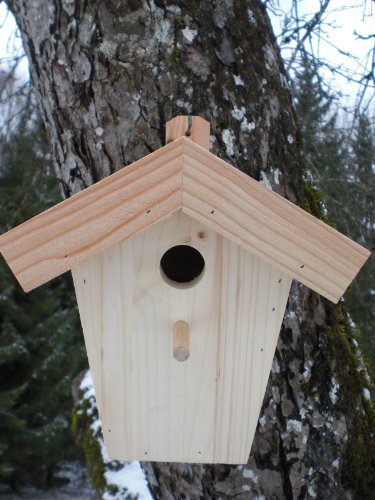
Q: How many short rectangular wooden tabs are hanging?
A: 1